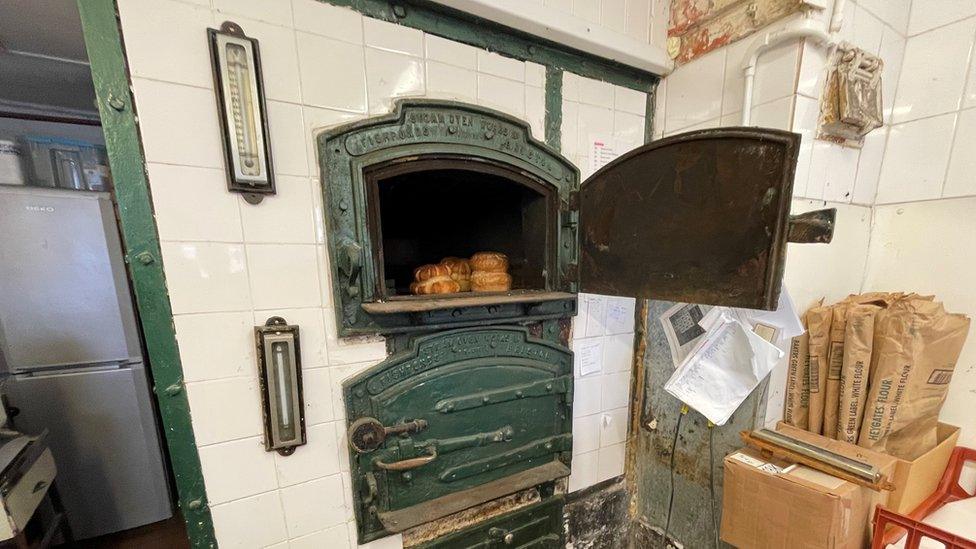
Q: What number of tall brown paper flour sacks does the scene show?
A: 5